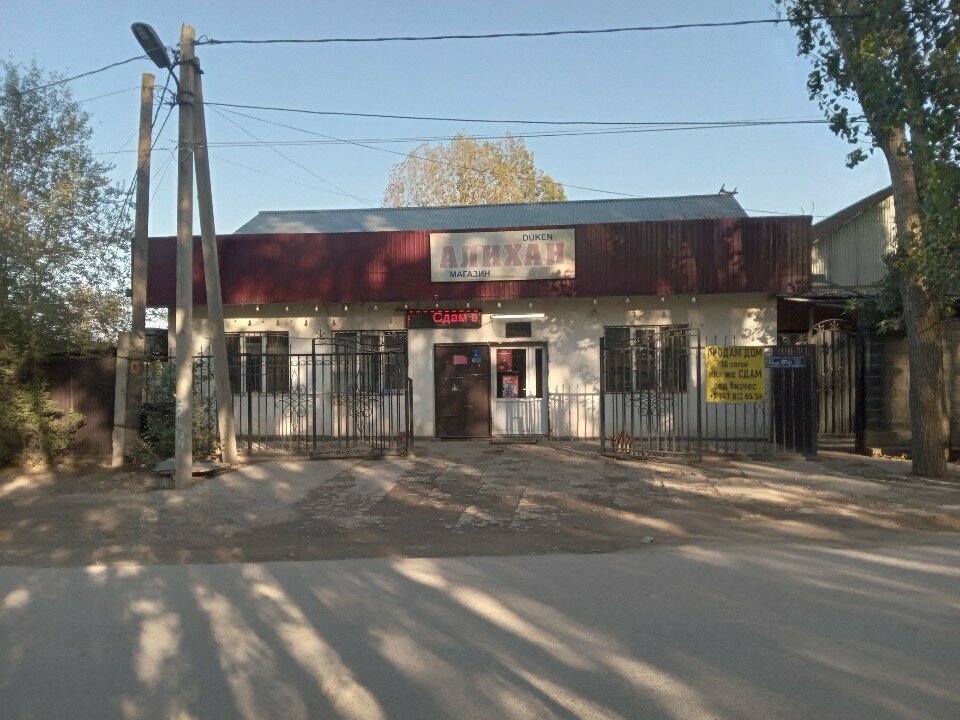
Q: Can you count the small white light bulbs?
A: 14